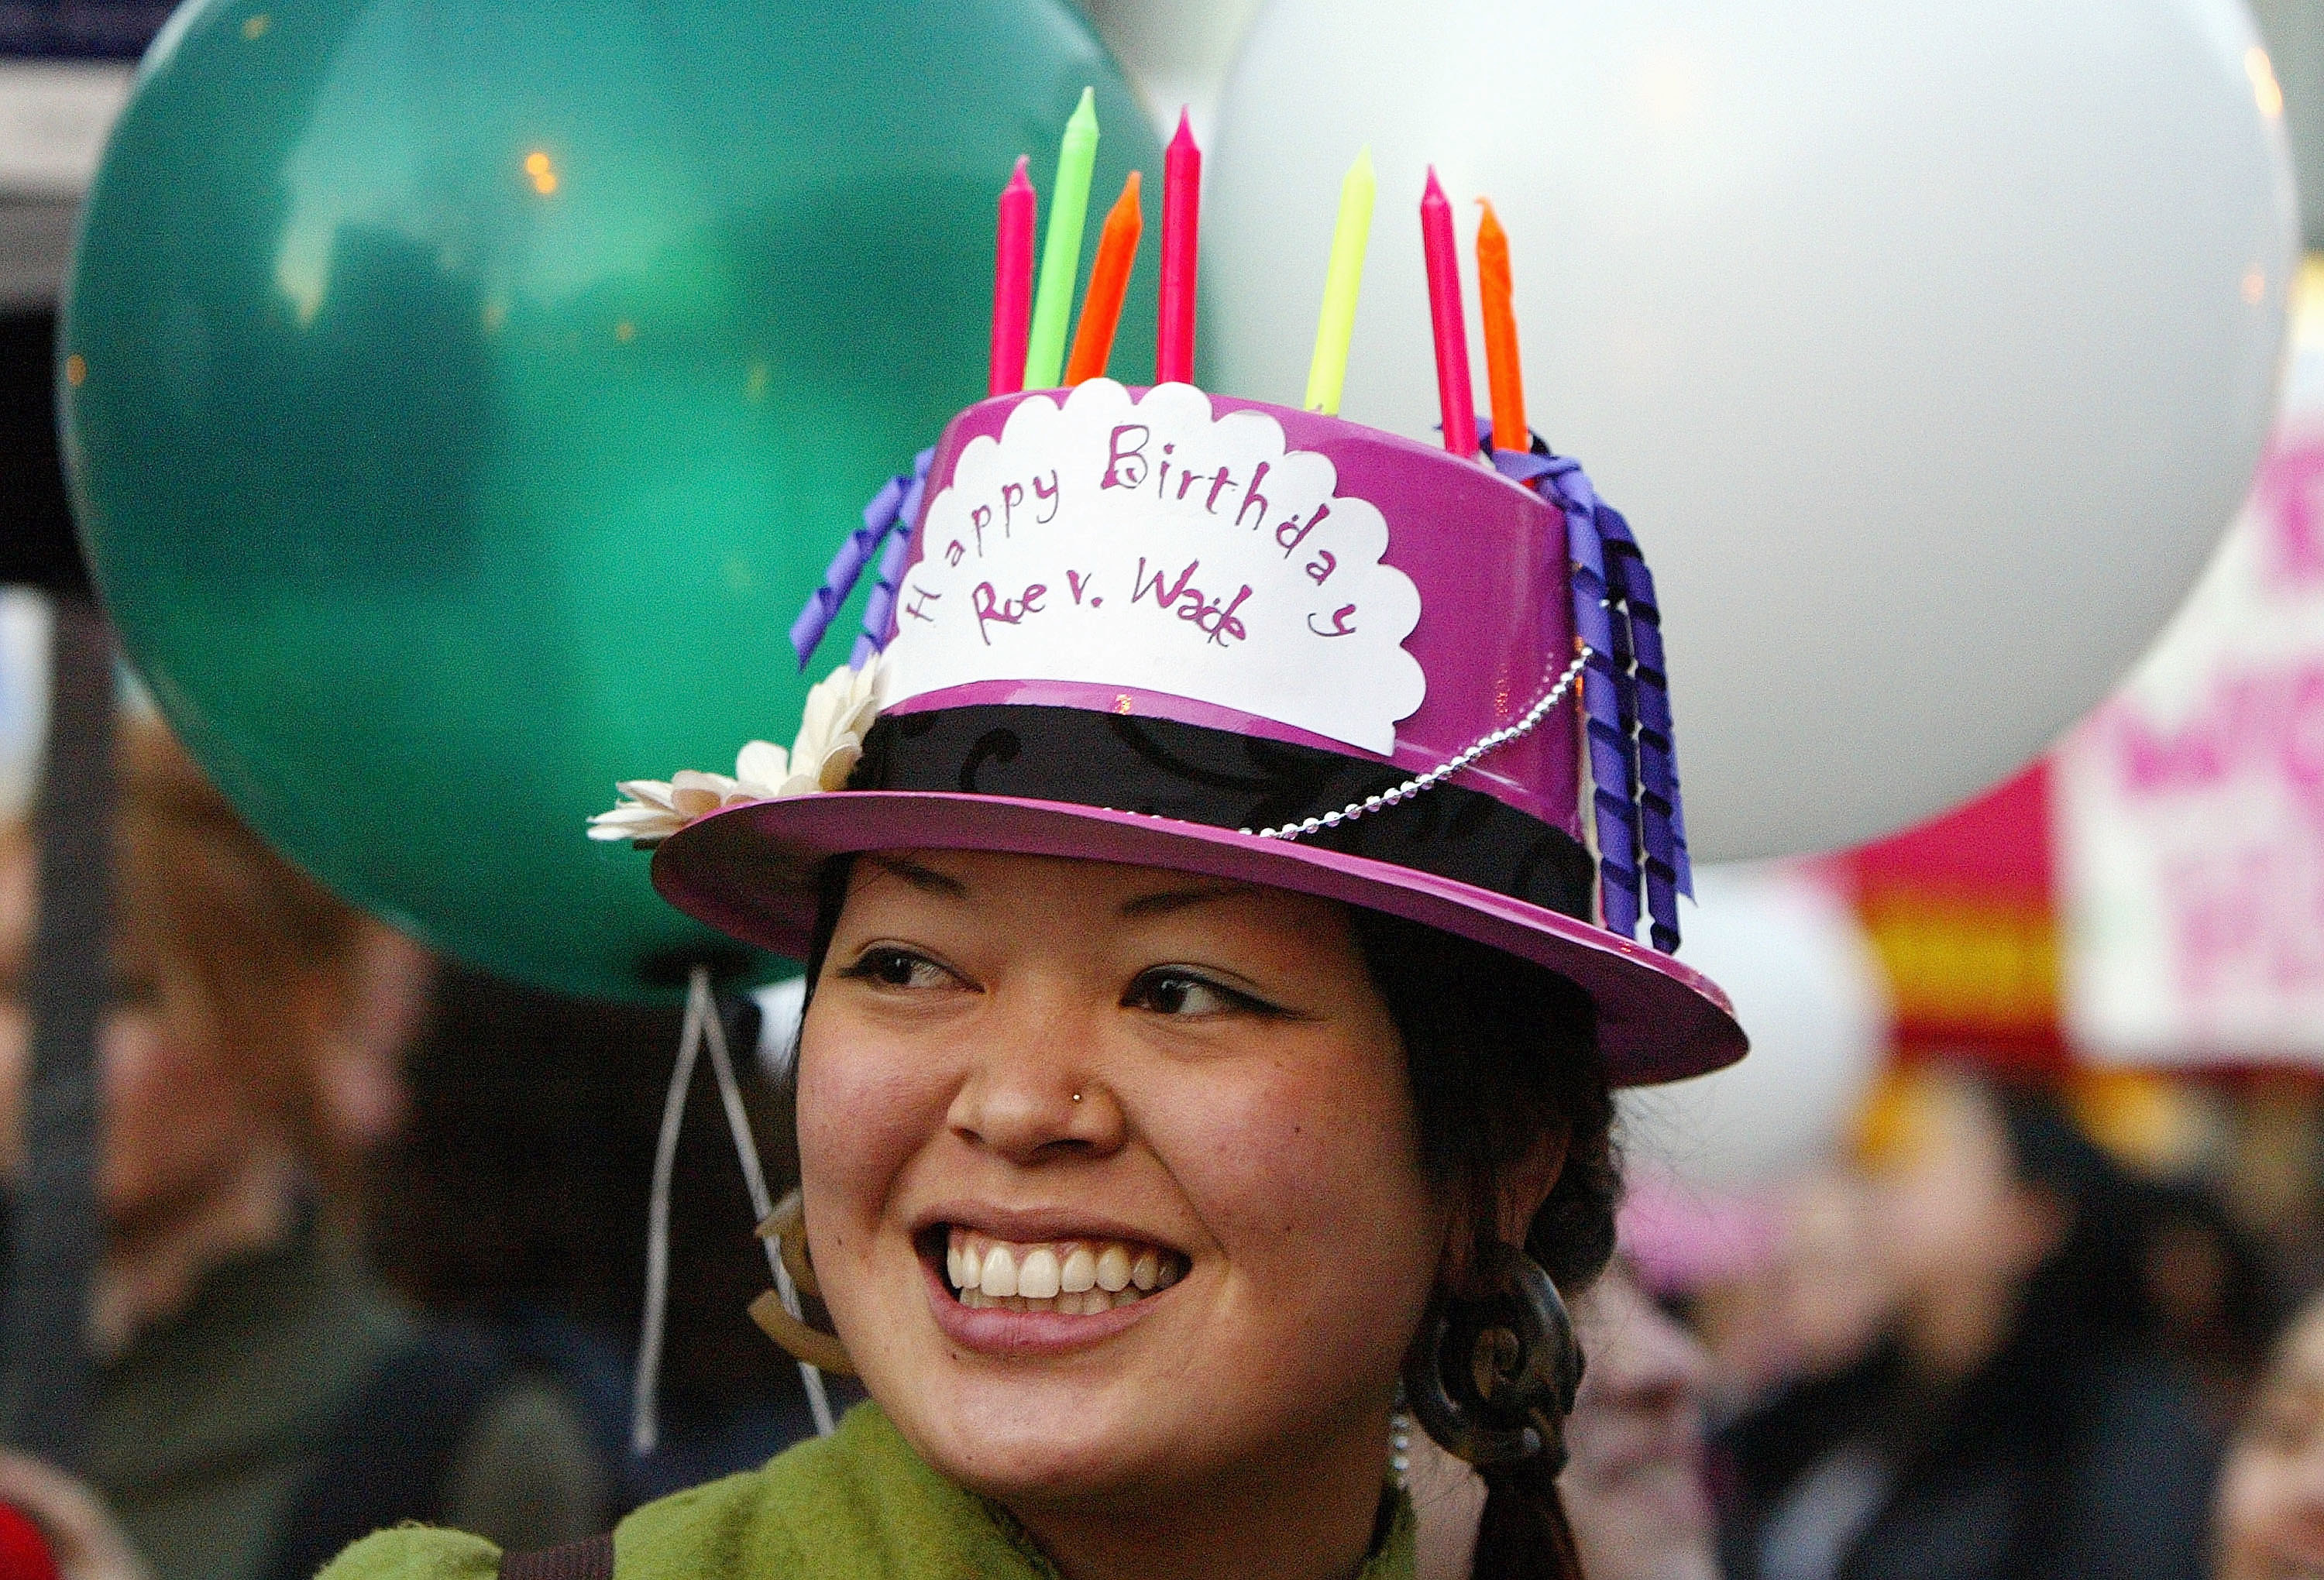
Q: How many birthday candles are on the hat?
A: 7